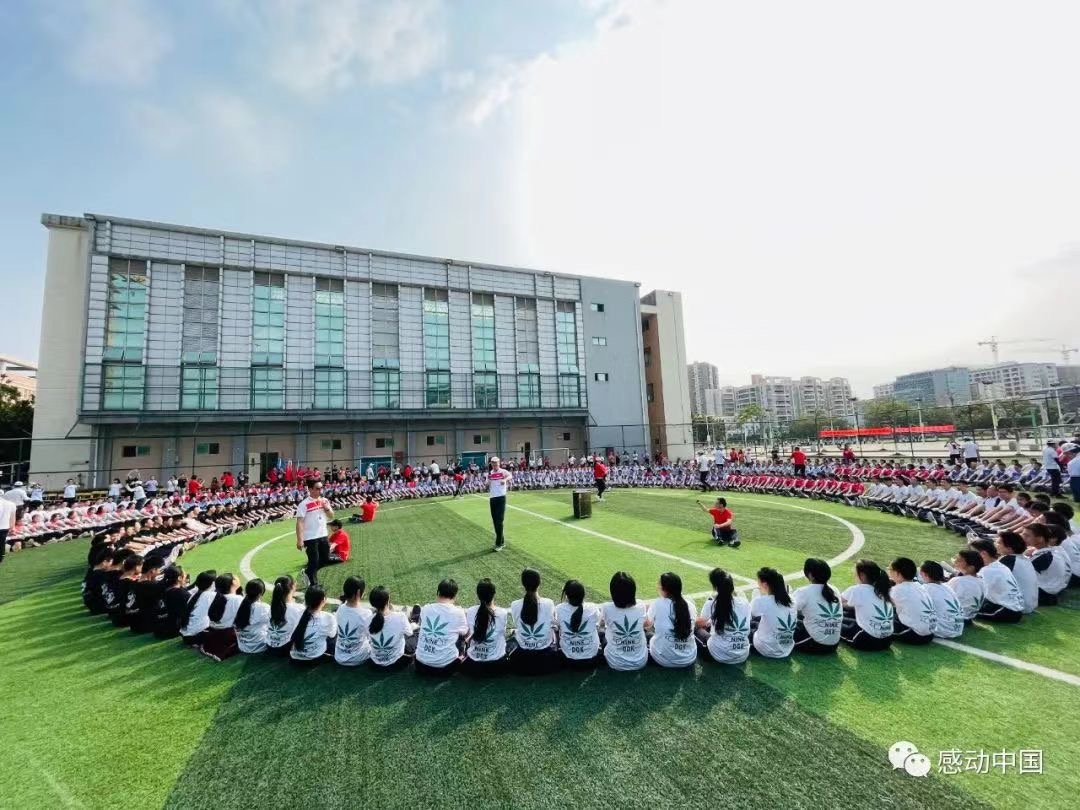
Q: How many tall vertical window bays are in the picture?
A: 9